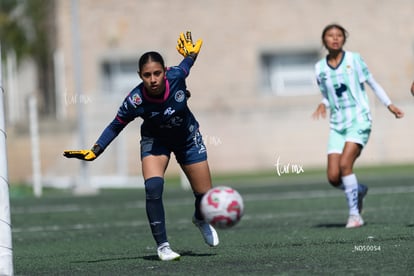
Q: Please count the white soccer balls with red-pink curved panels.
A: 1